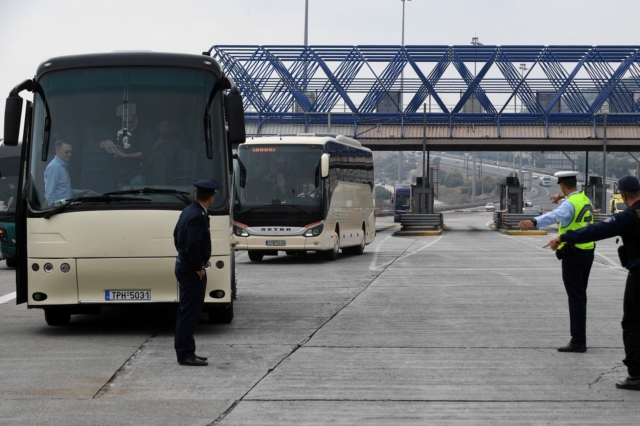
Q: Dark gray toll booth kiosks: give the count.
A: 3